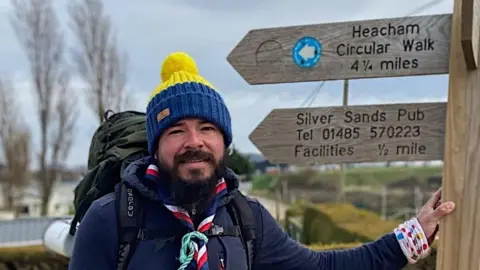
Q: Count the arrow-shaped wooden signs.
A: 2